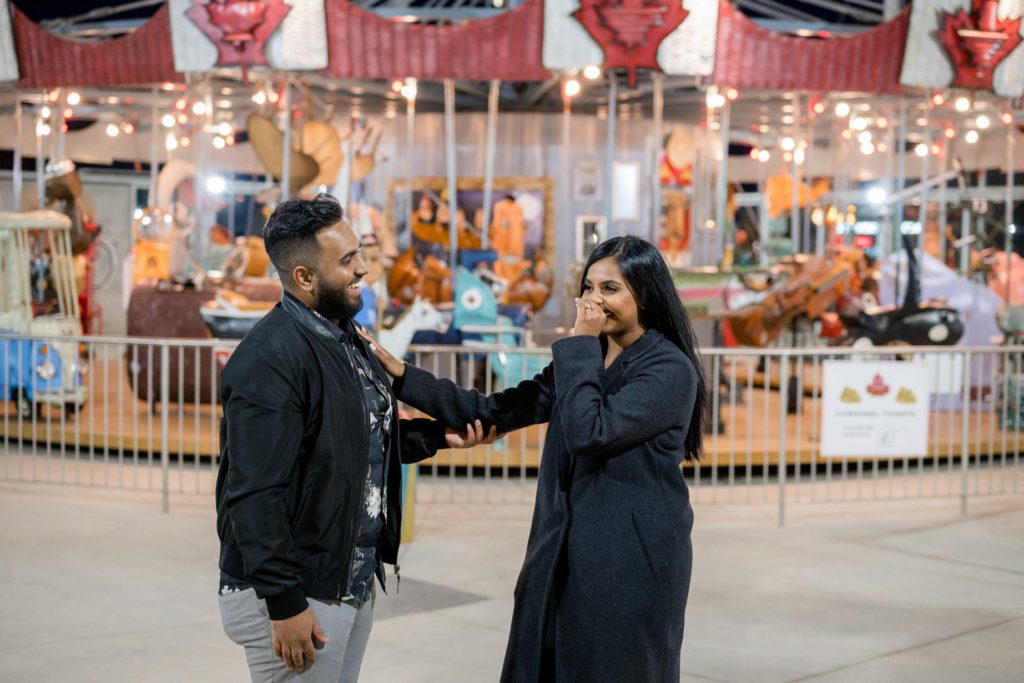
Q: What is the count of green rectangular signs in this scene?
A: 0